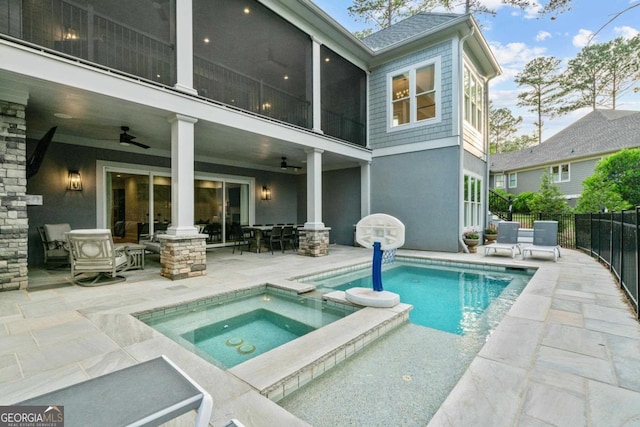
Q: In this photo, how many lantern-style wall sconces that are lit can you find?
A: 2